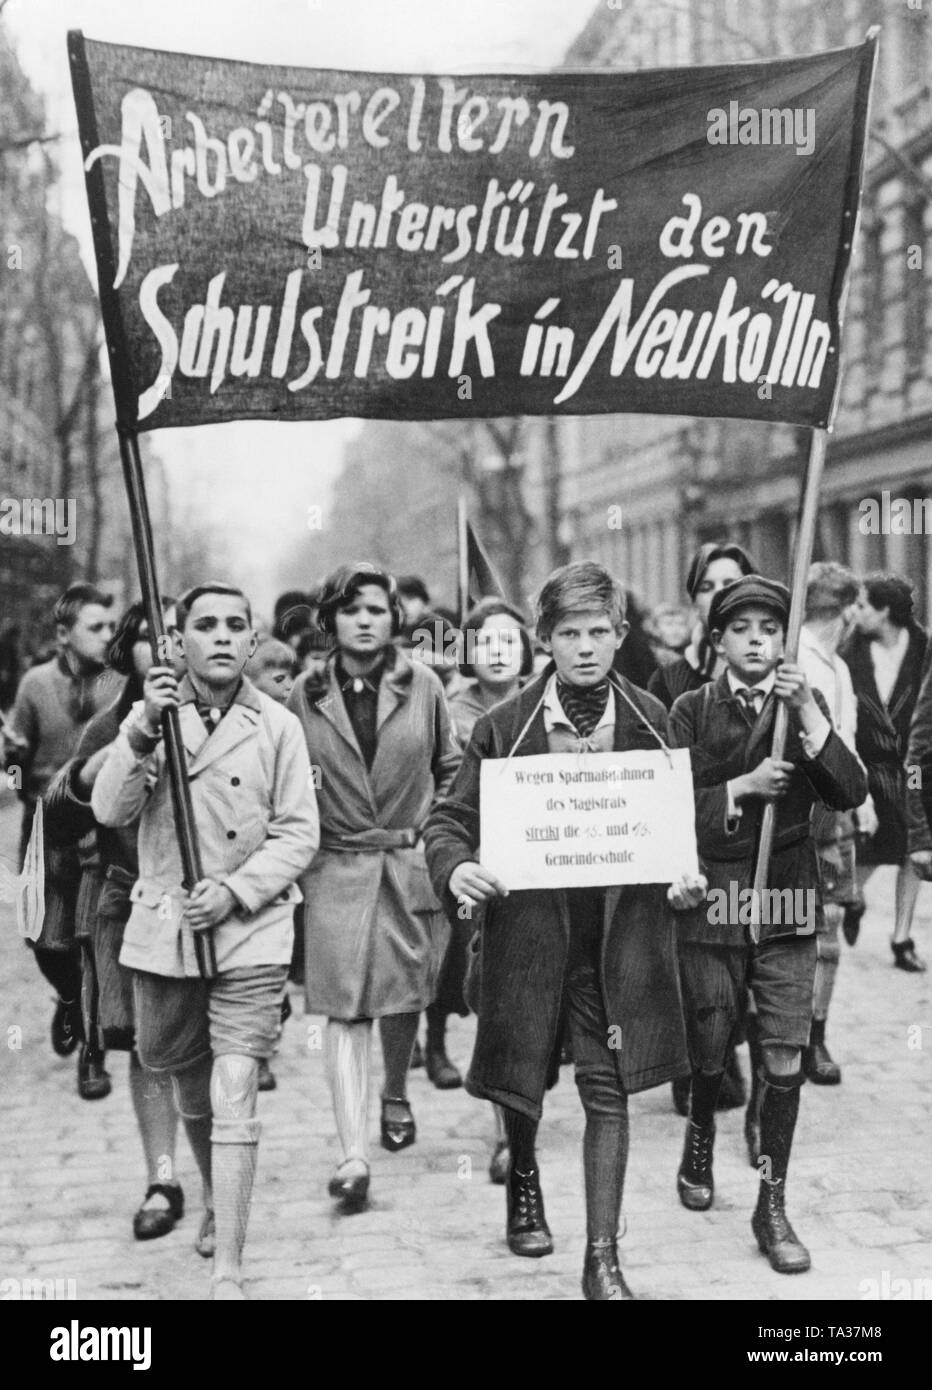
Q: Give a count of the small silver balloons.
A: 0